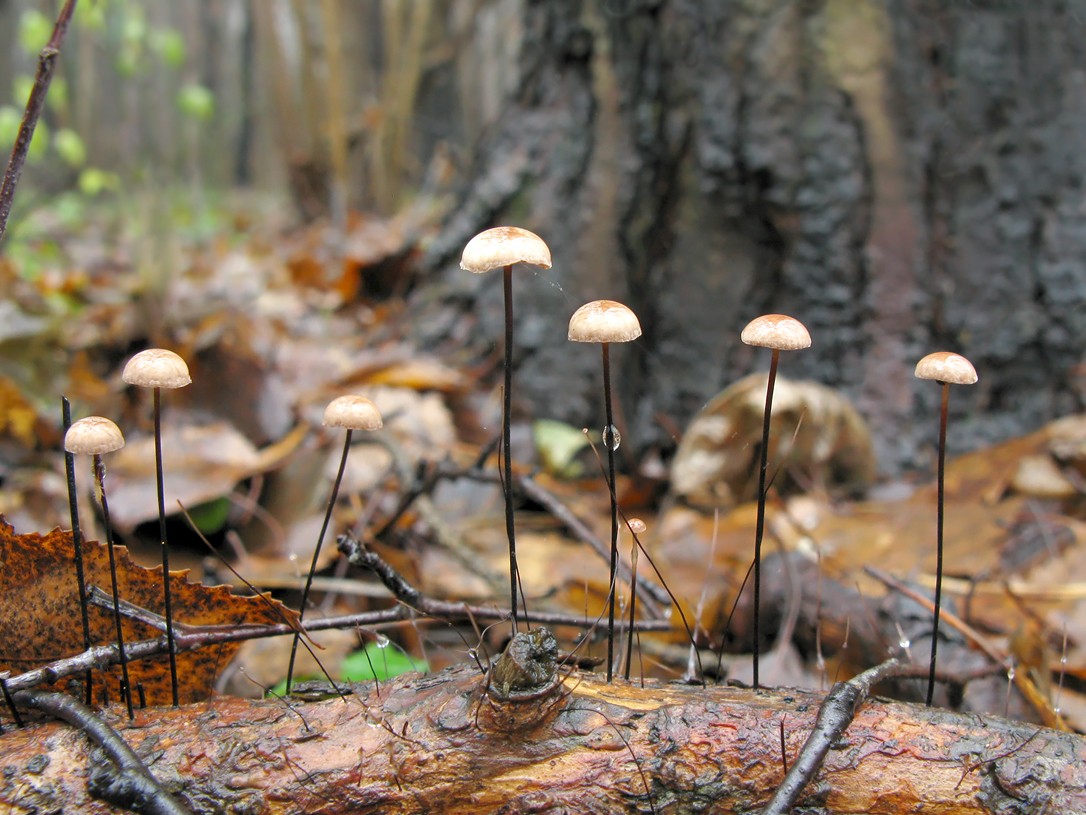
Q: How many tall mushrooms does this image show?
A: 7